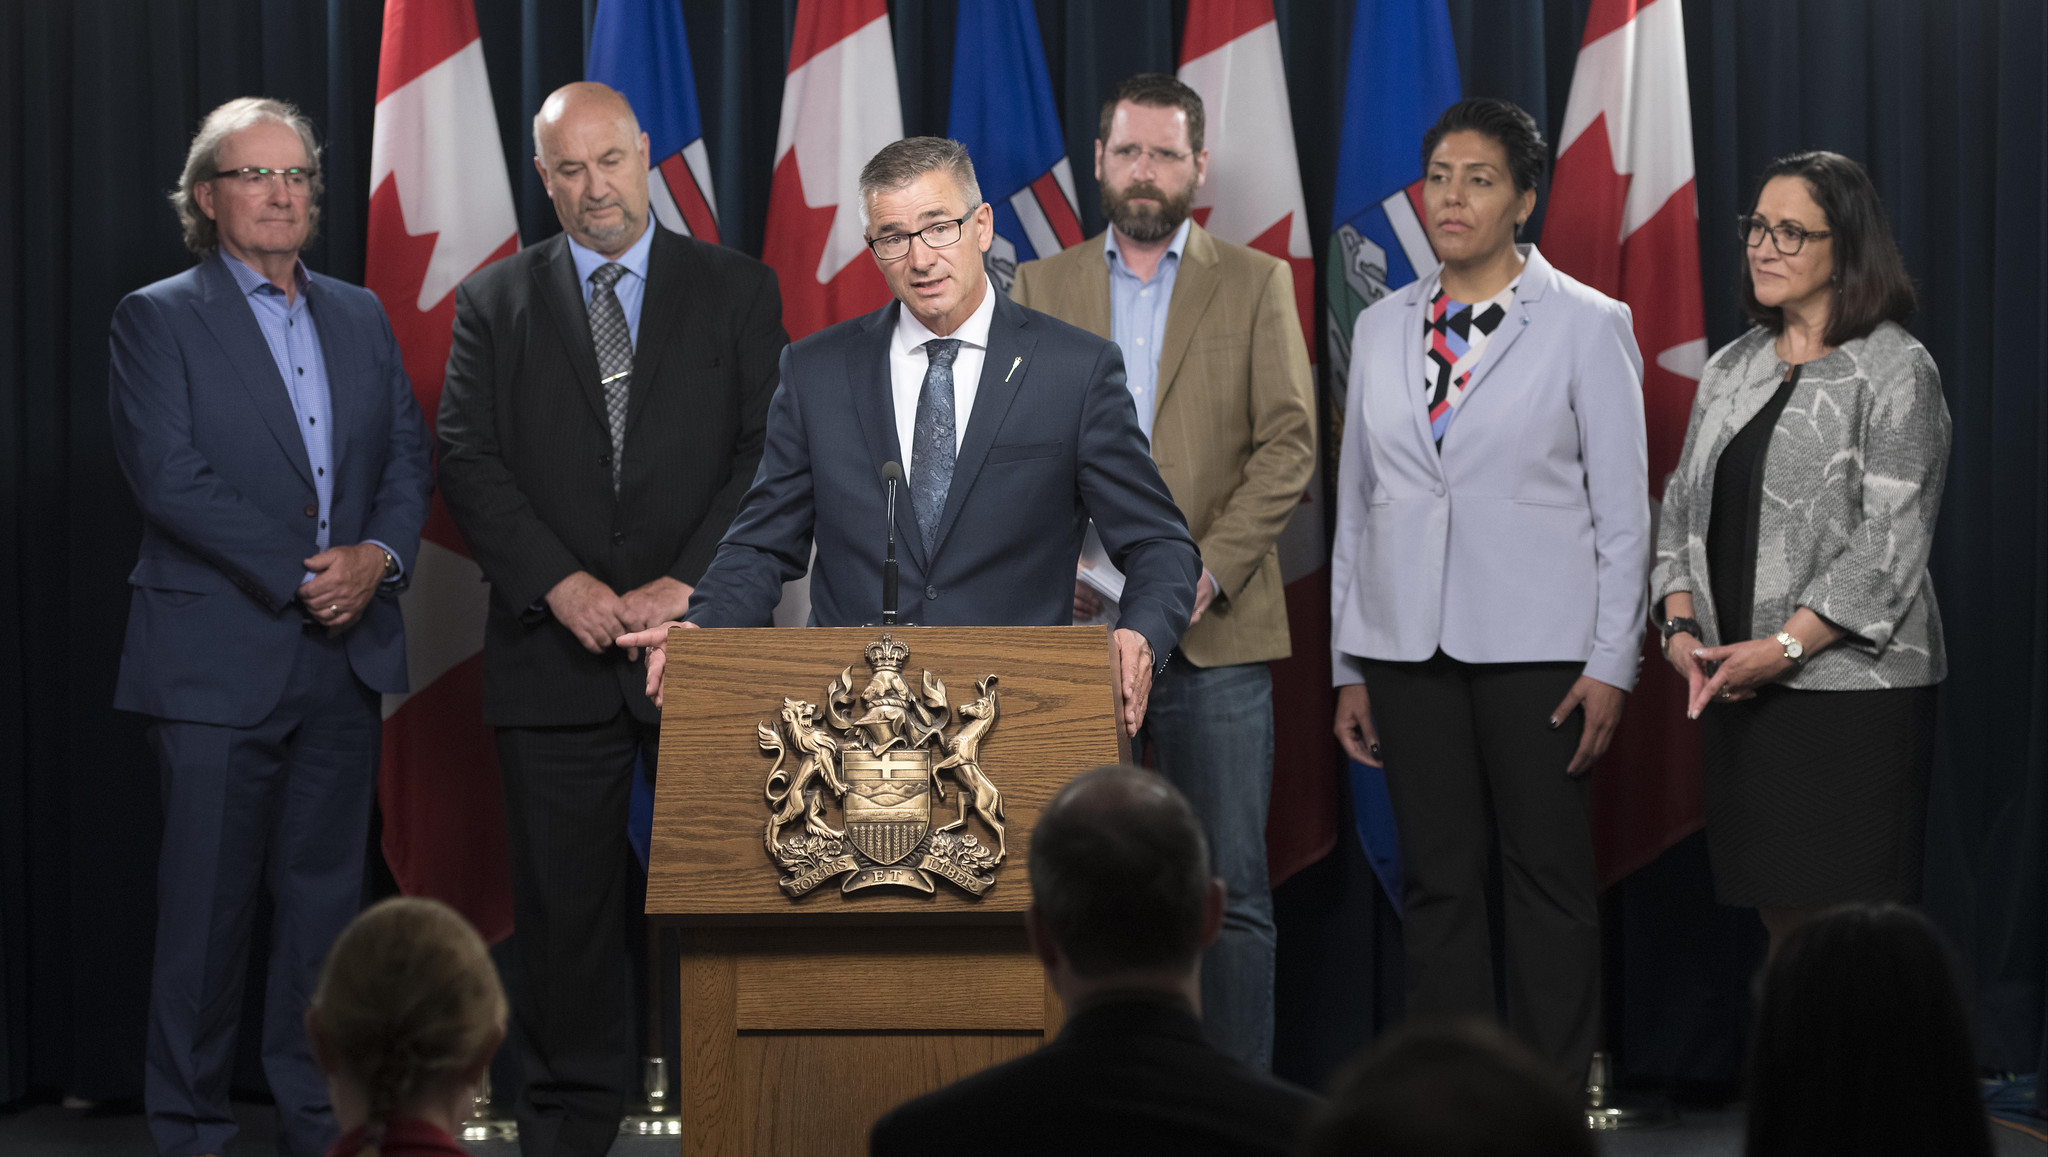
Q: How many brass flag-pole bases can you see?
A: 3